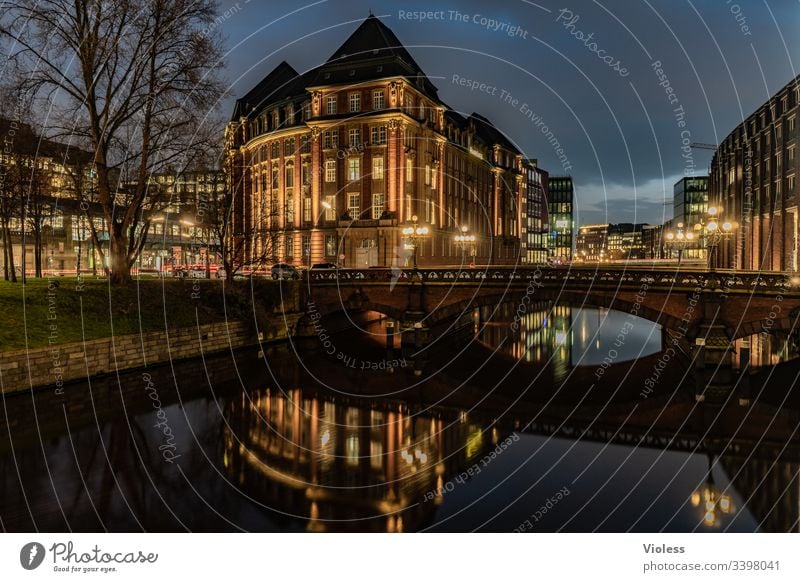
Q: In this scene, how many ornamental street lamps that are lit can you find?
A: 4